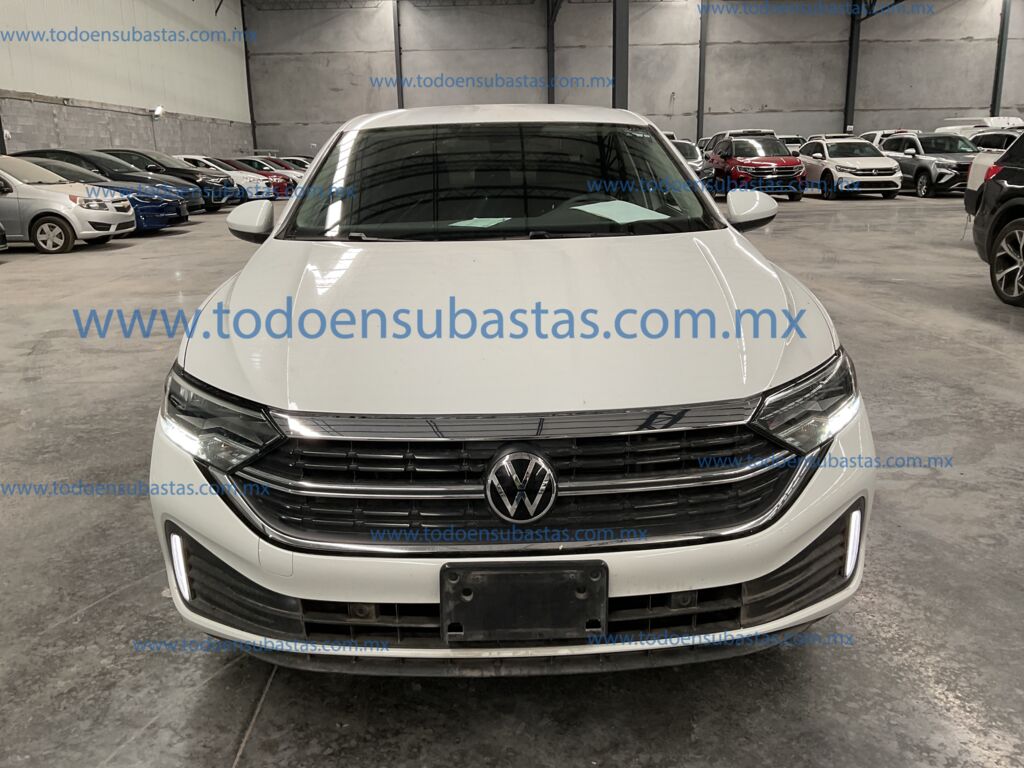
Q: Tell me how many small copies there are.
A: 10